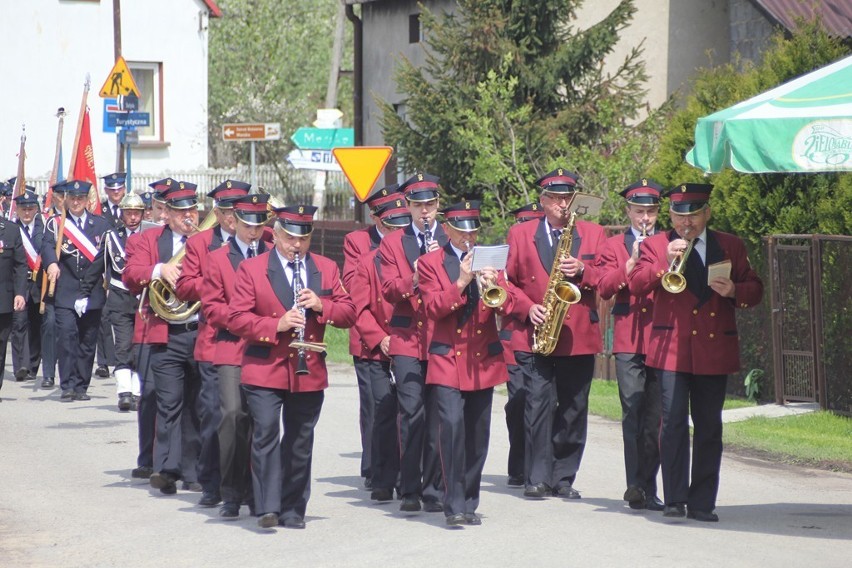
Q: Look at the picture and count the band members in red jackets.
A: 13